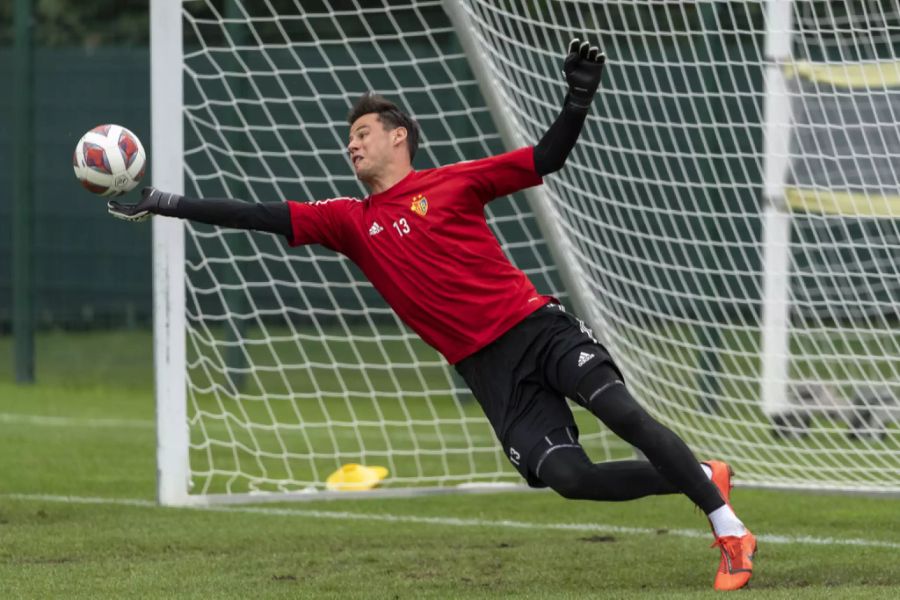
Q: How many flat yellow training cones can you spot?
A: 1